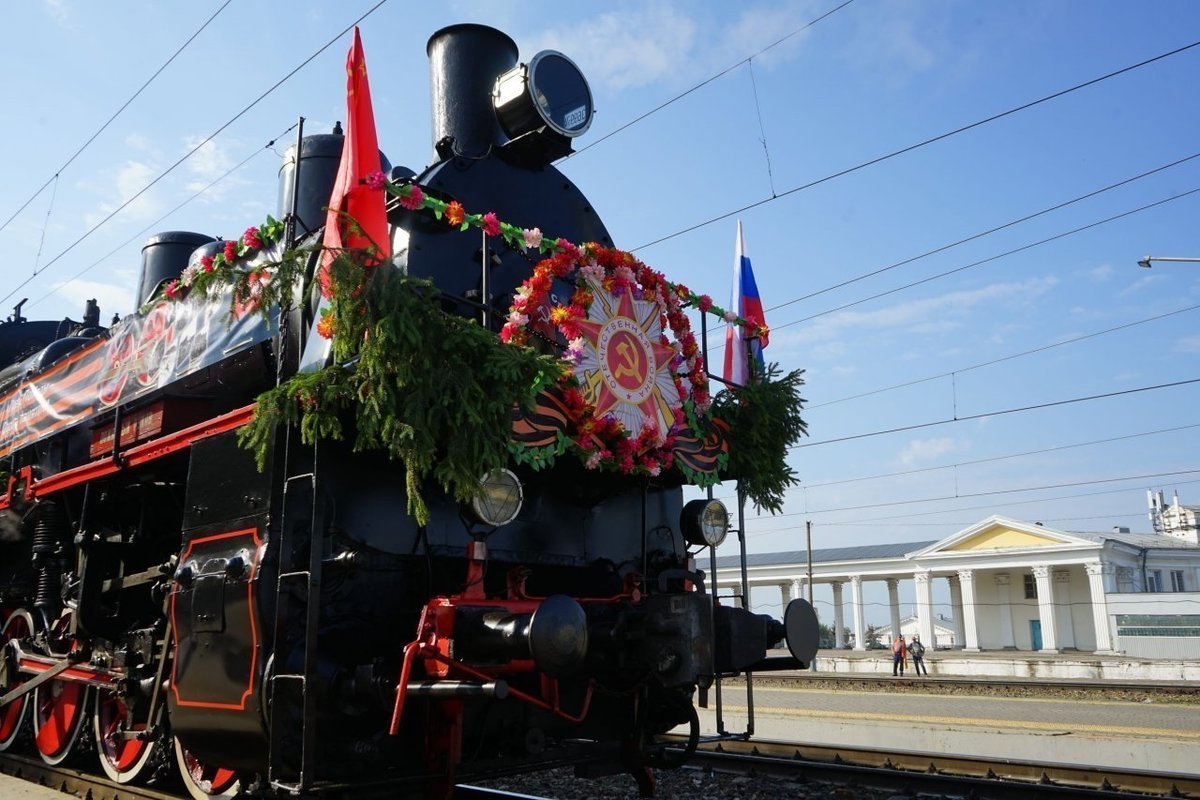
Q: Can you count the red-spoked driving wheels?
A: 4